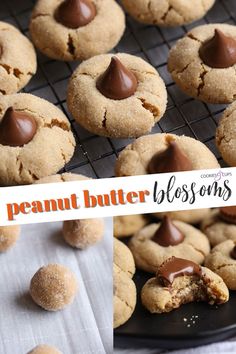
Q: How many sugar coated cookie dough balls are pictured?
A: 4